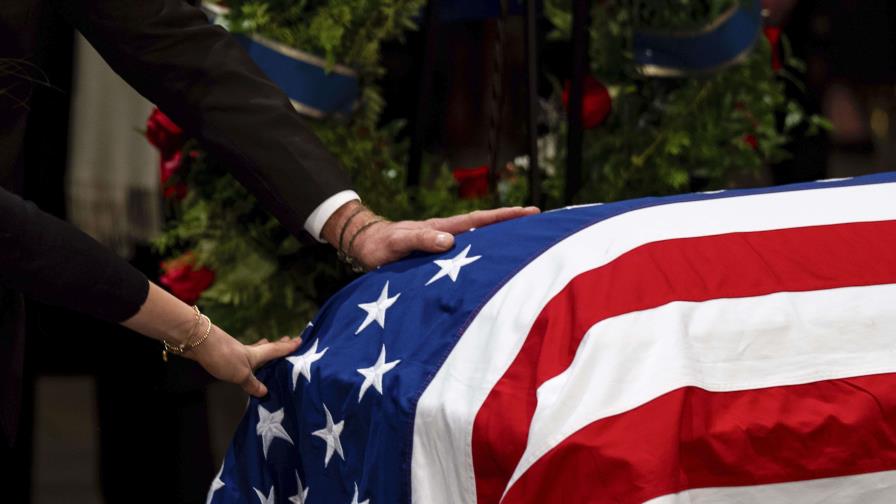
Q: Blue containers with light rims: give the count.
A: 2